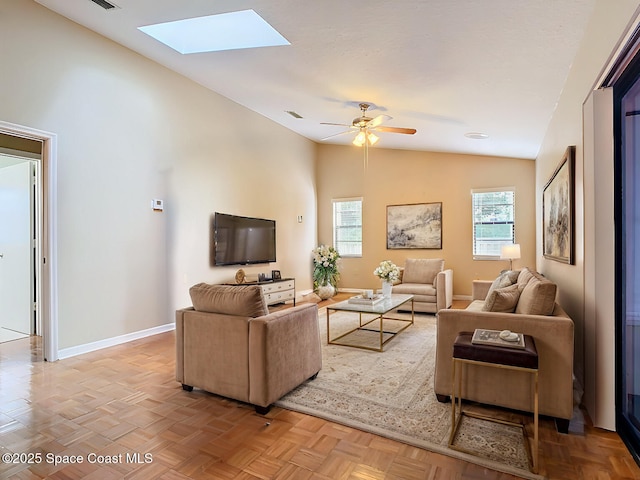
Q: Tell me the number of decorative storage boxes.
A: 0